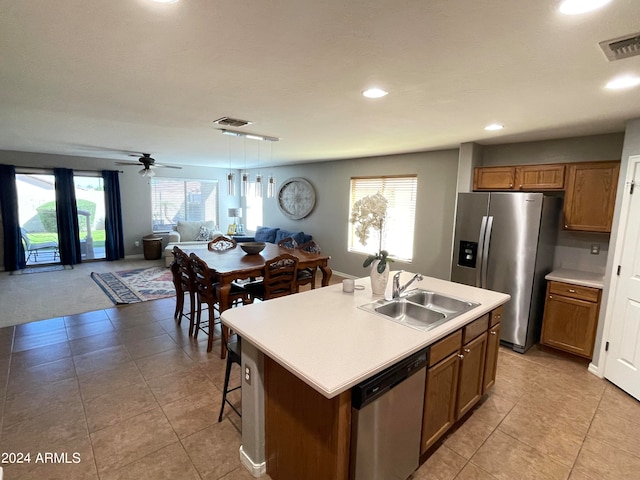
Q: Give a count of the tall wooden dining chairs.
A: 6